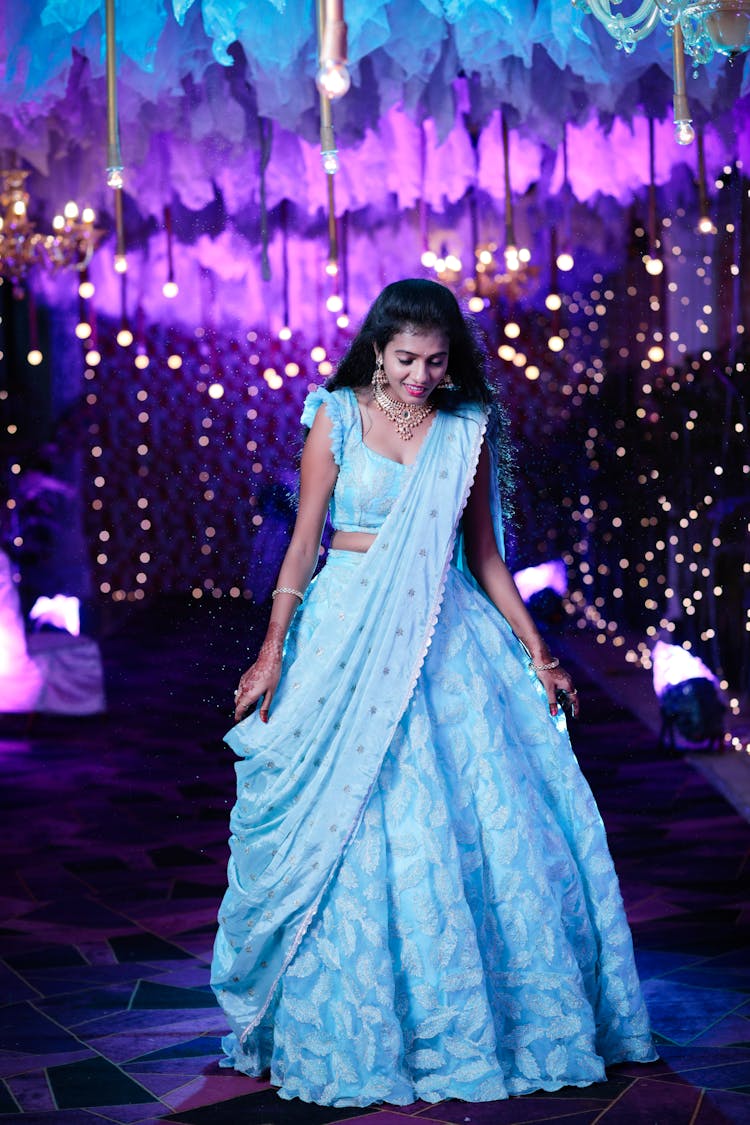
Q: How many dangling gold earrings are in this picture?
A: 2